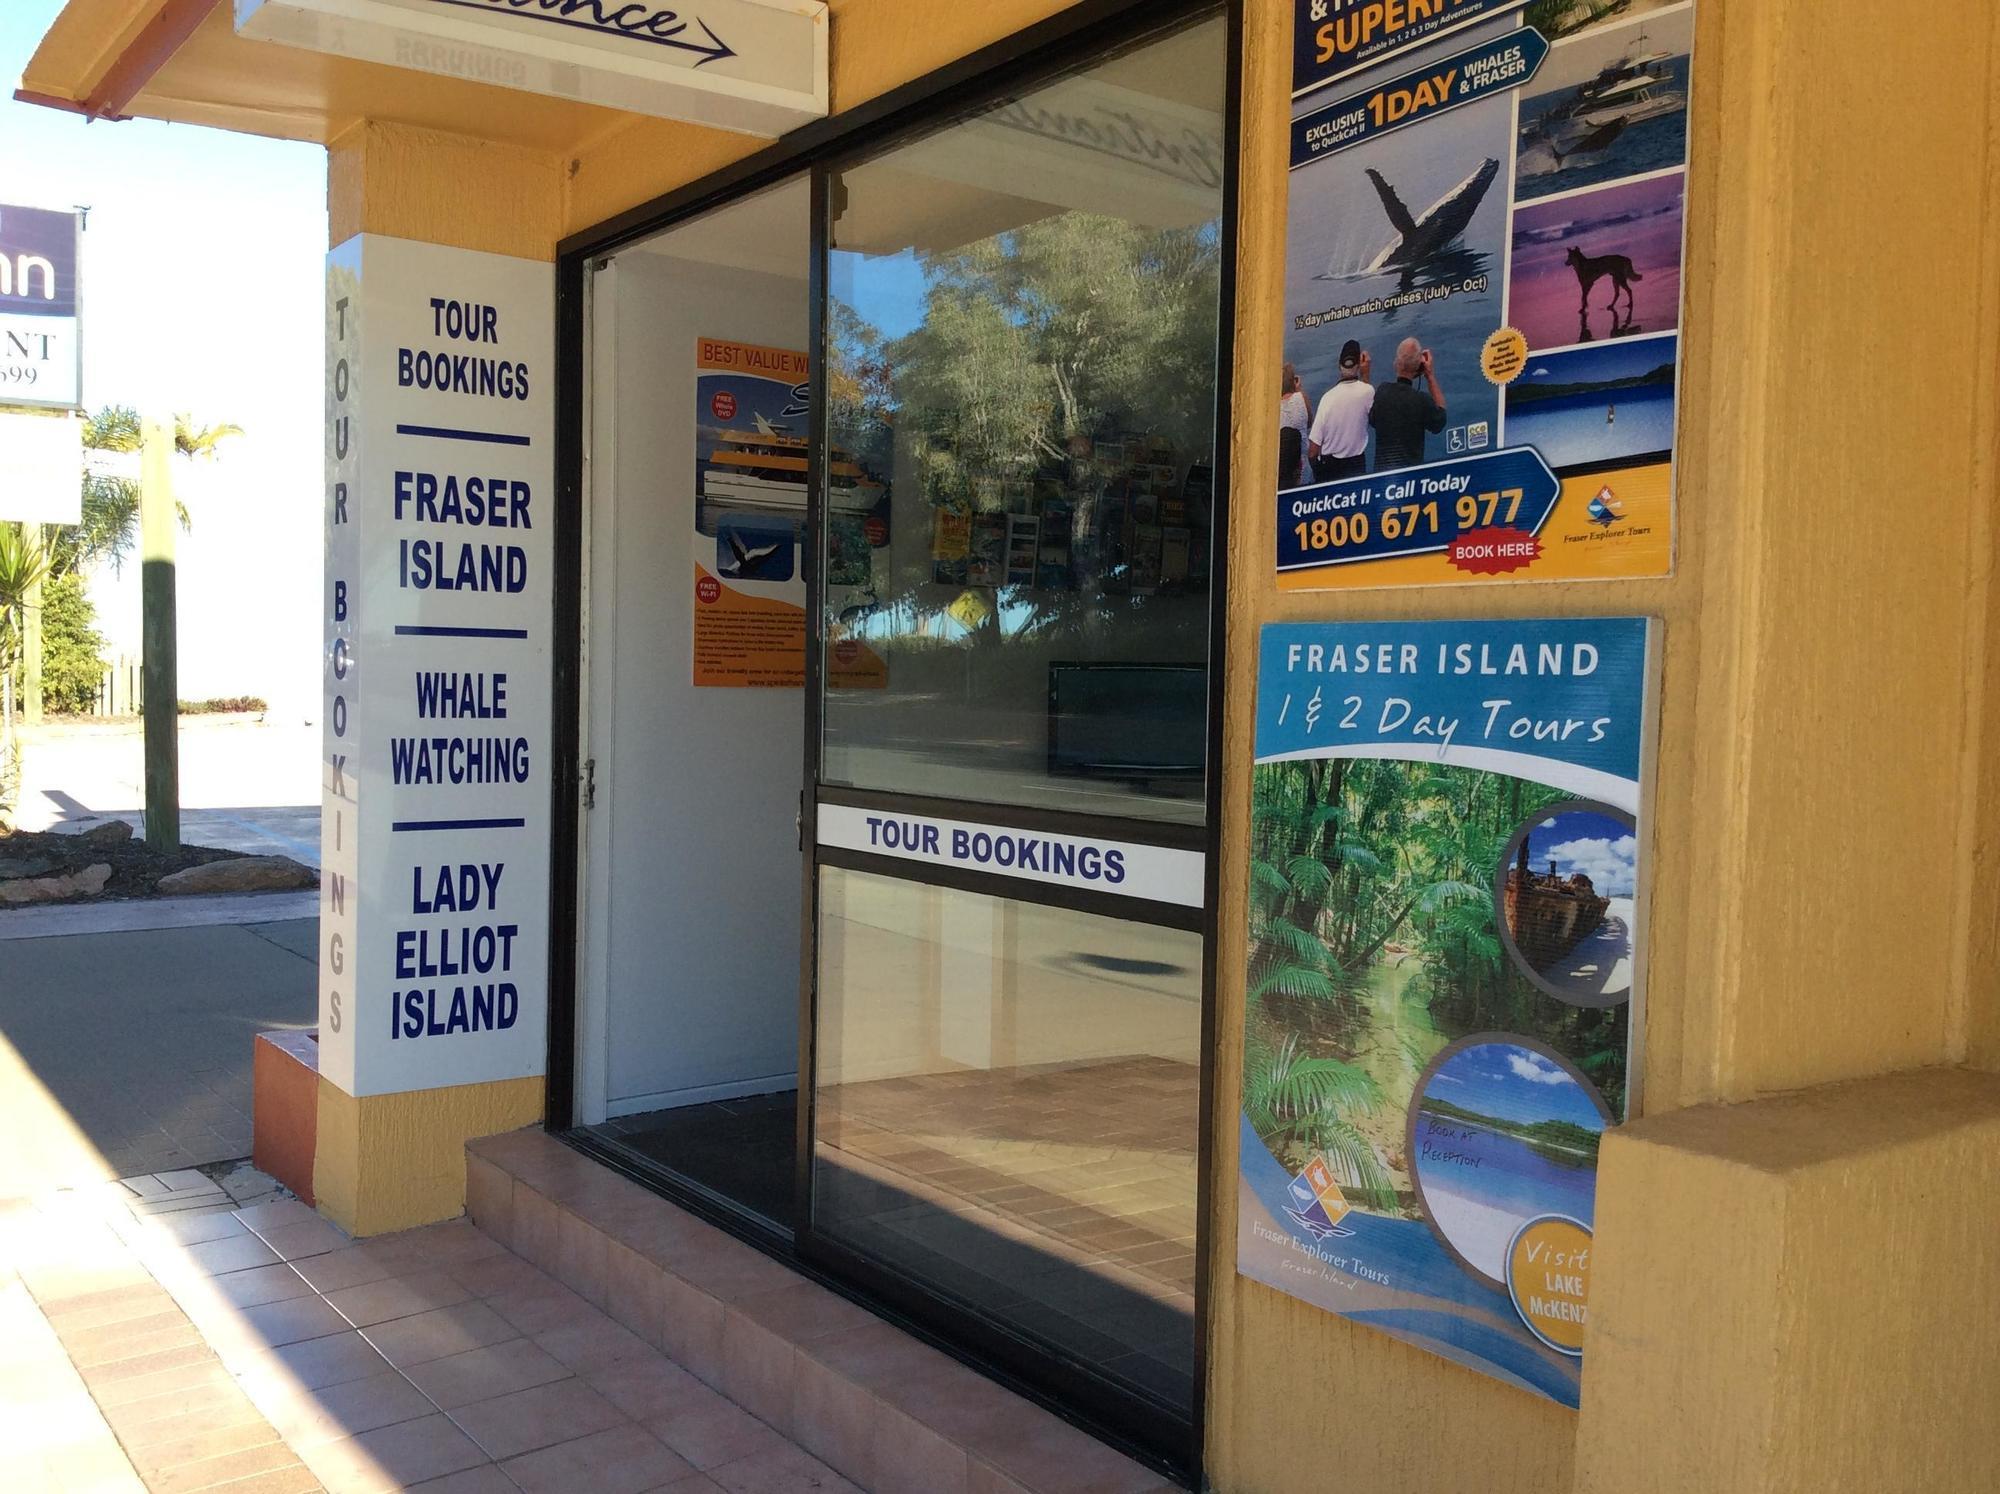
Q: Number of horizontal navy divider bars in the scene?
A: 3